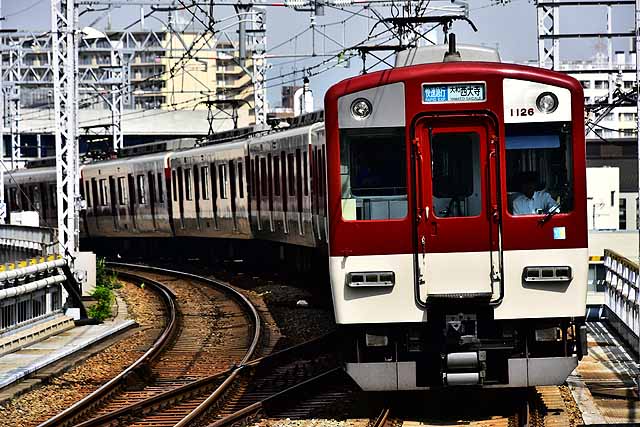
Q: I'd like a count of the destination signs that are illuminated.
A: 1